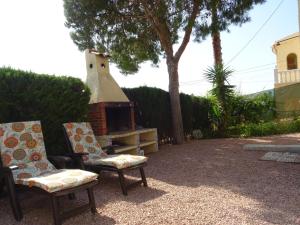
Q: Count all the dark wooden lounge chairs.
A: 2